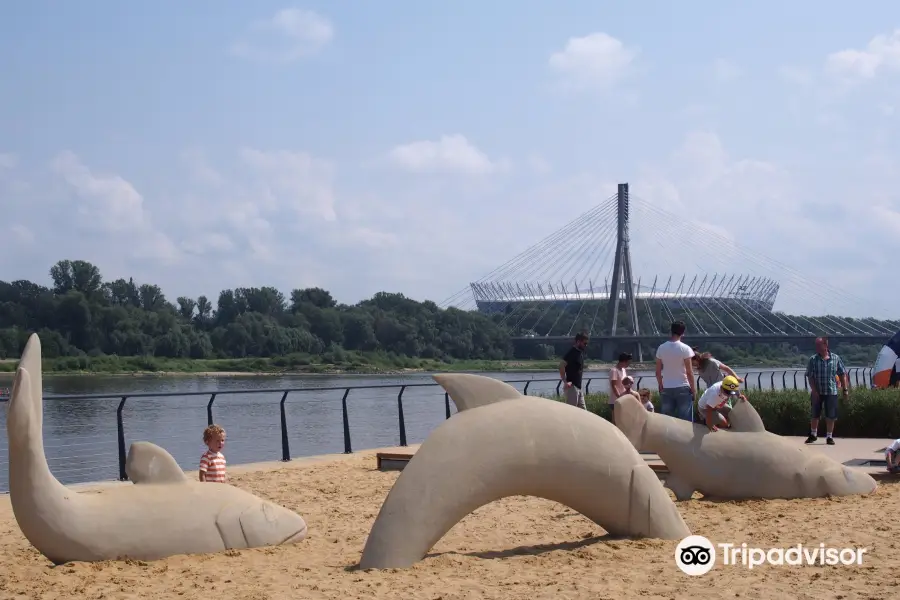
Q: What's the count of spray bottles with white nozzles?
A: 0